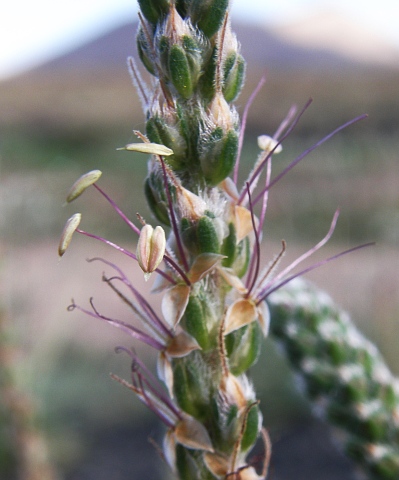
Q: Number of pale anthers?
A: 5